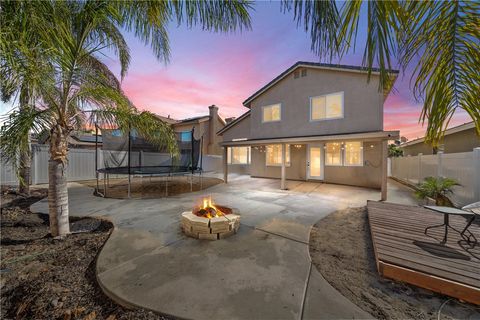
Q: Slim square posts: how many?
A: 3